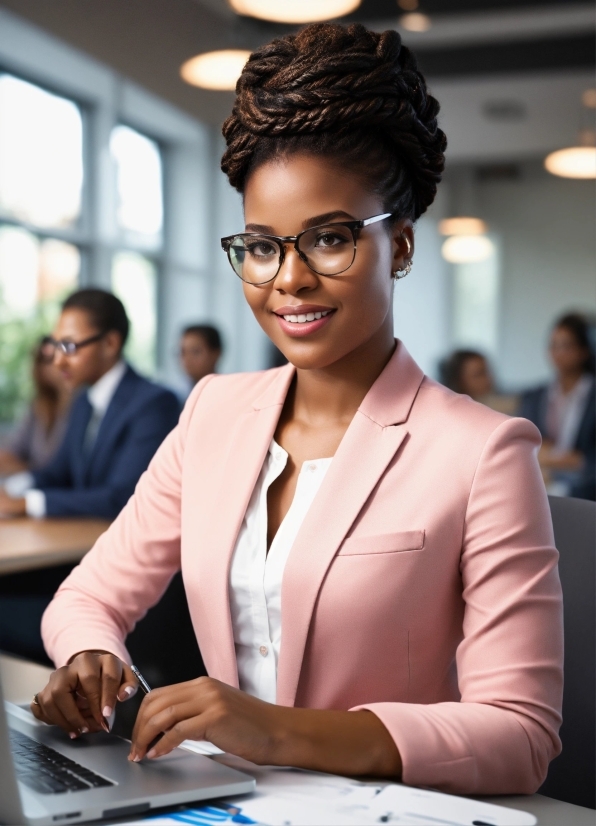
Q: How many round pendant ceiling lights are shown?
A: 5